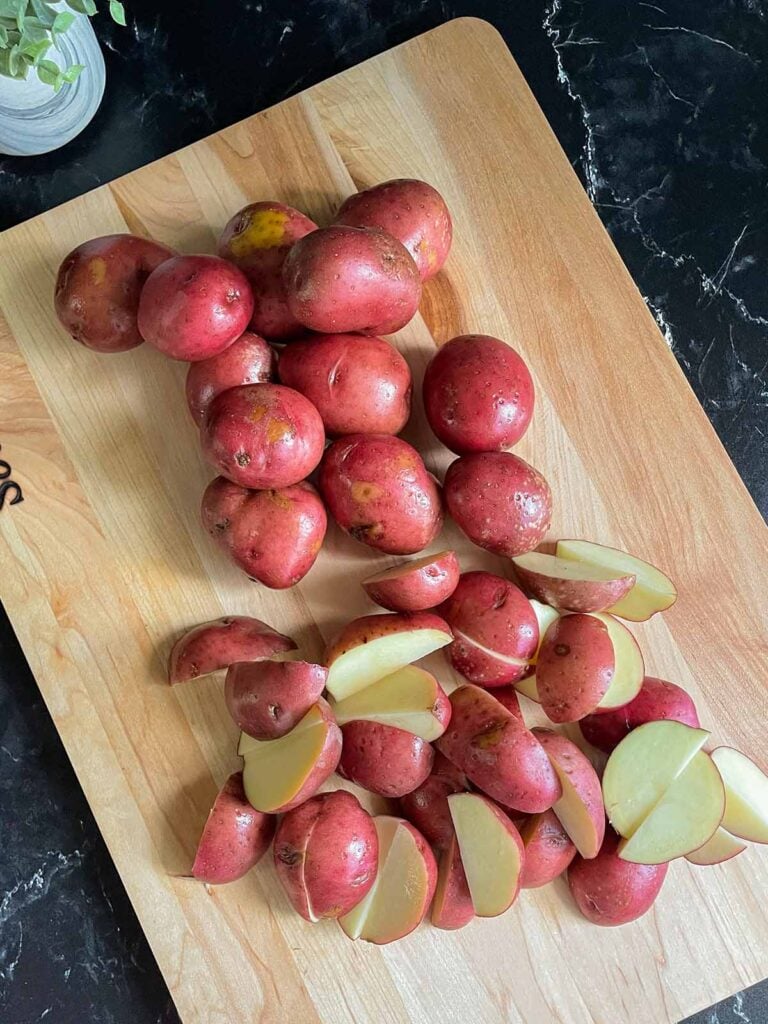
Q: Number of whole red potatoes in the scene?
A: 12